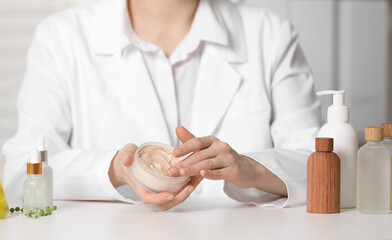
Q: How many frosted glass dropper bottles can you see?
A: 2